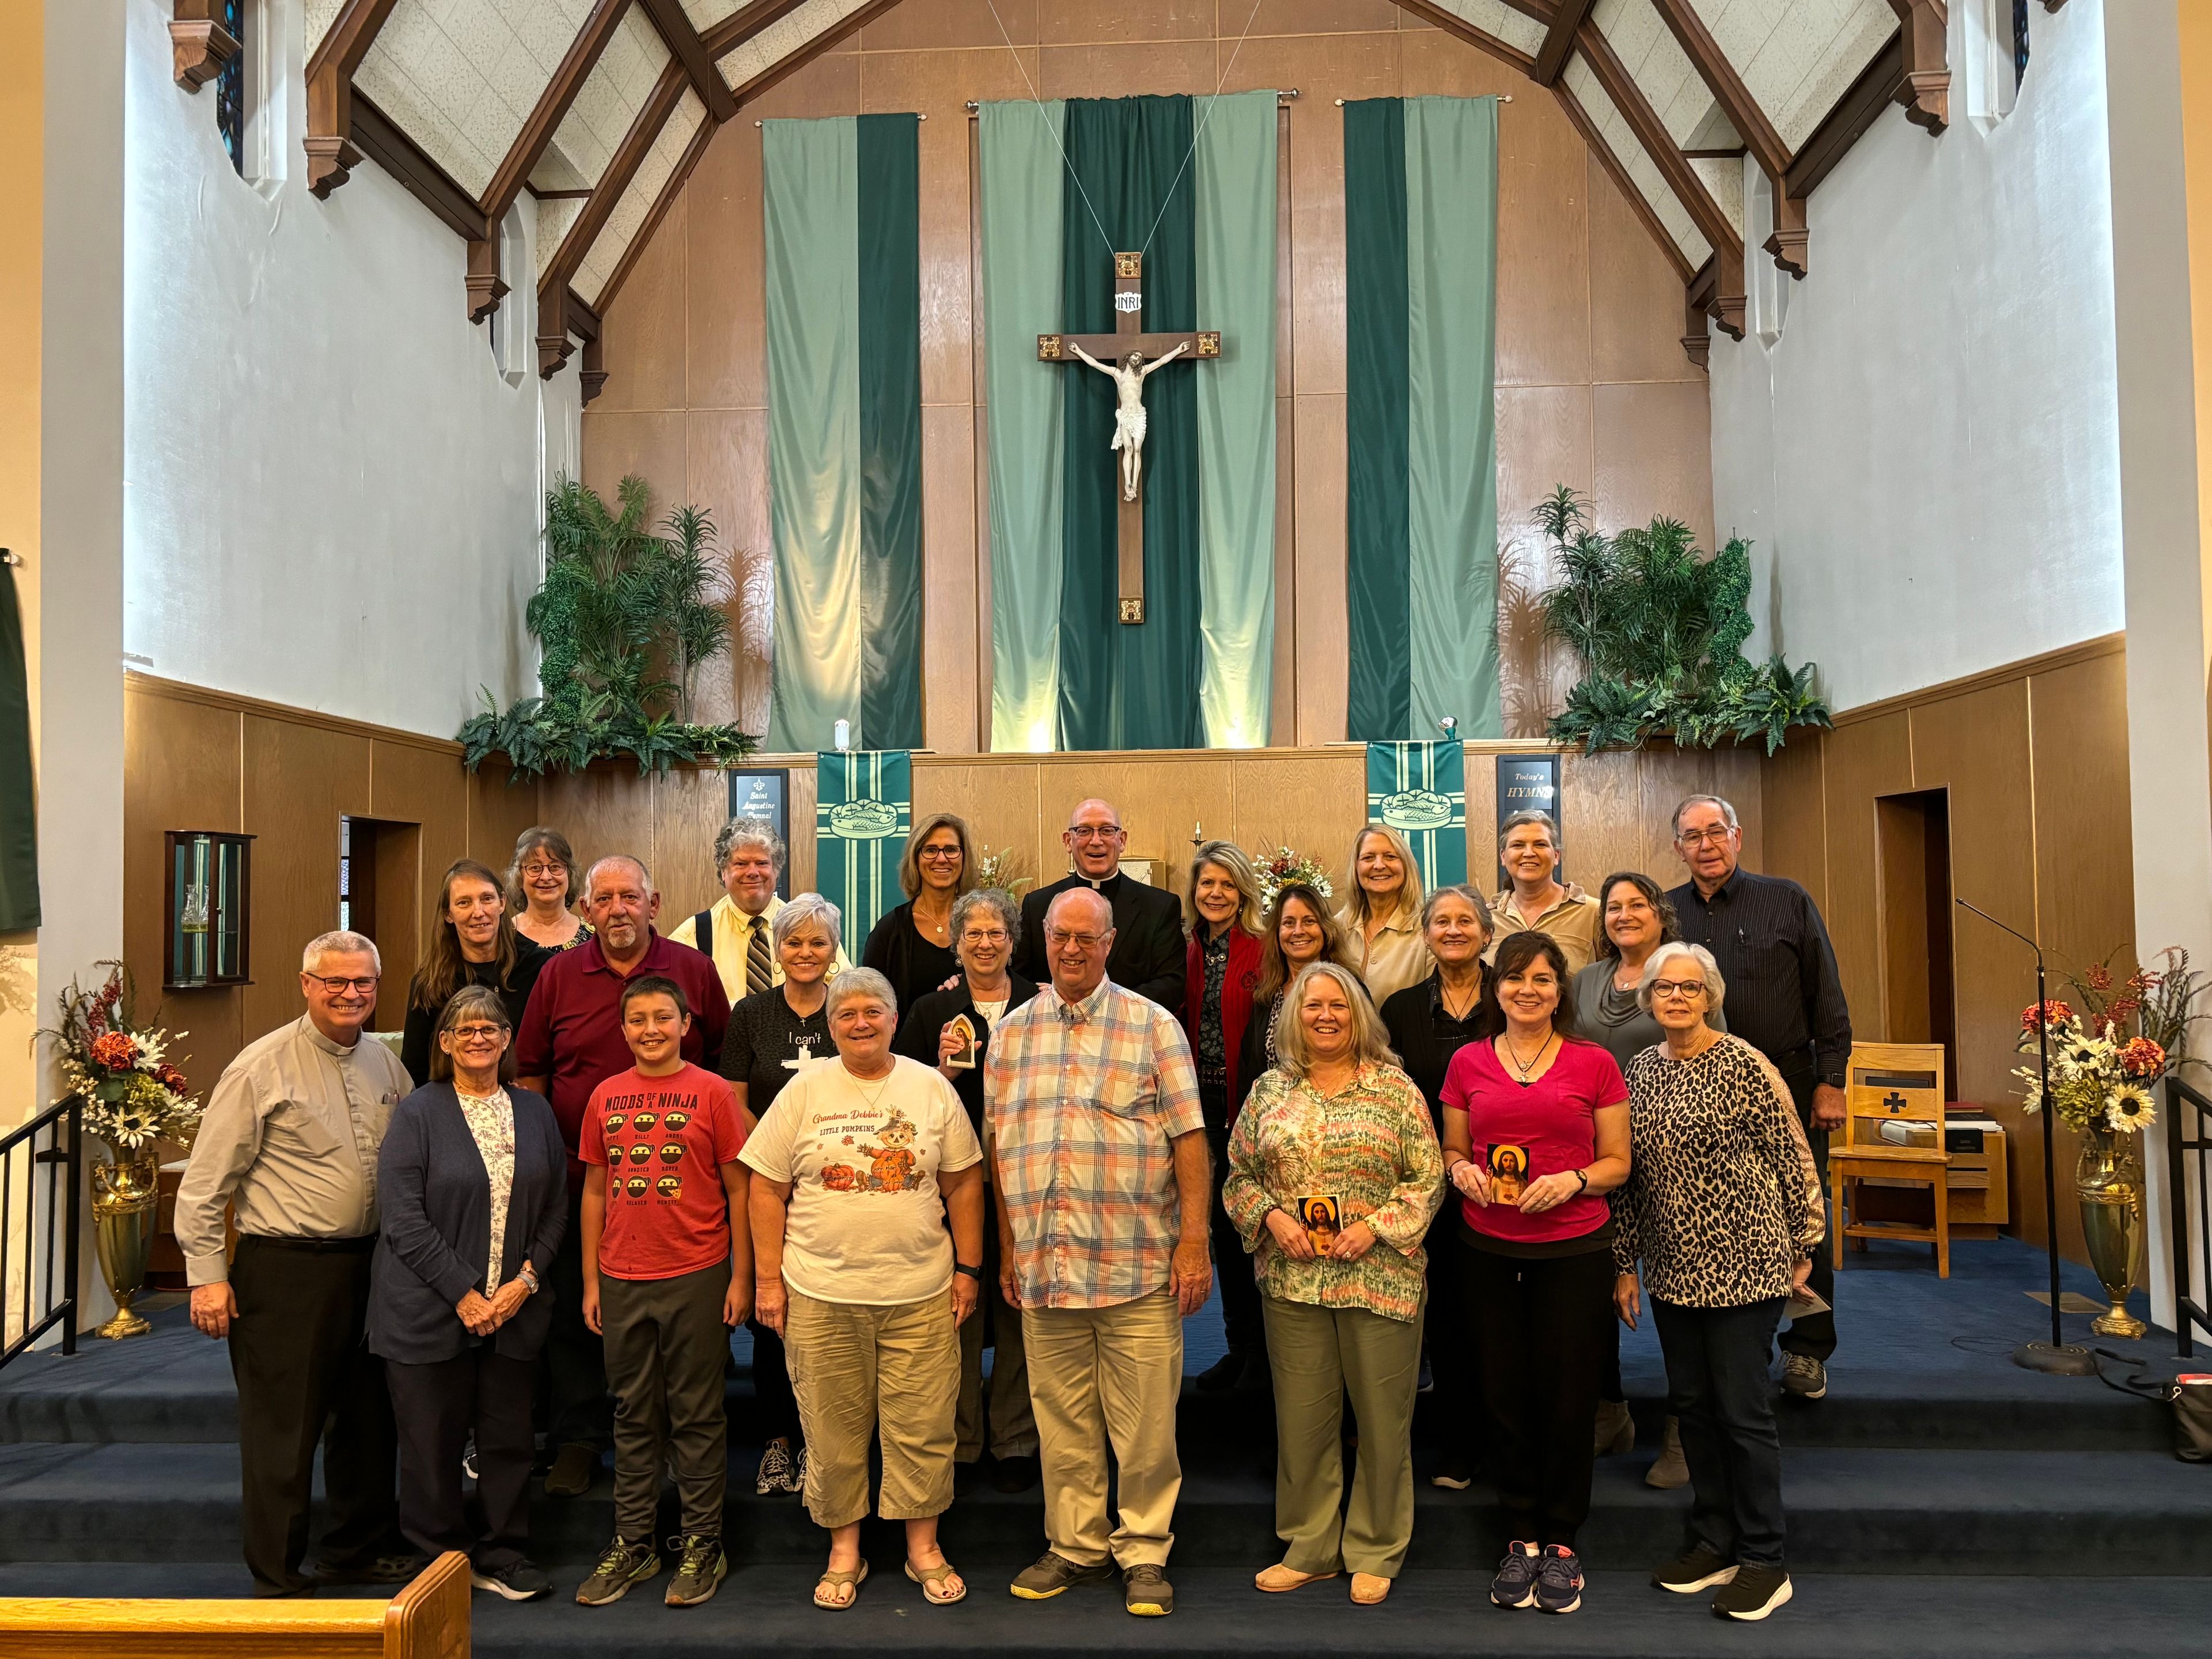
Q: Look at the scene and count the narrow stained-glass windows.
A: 2